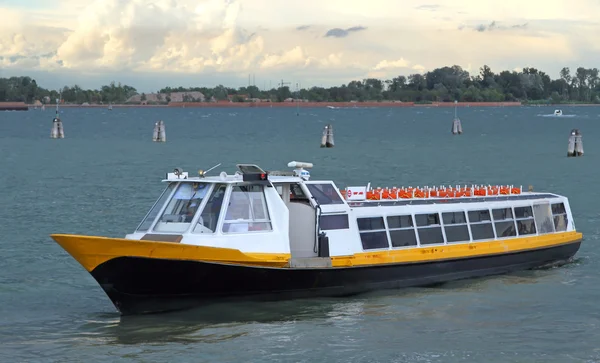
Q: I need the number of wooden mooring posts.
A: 5